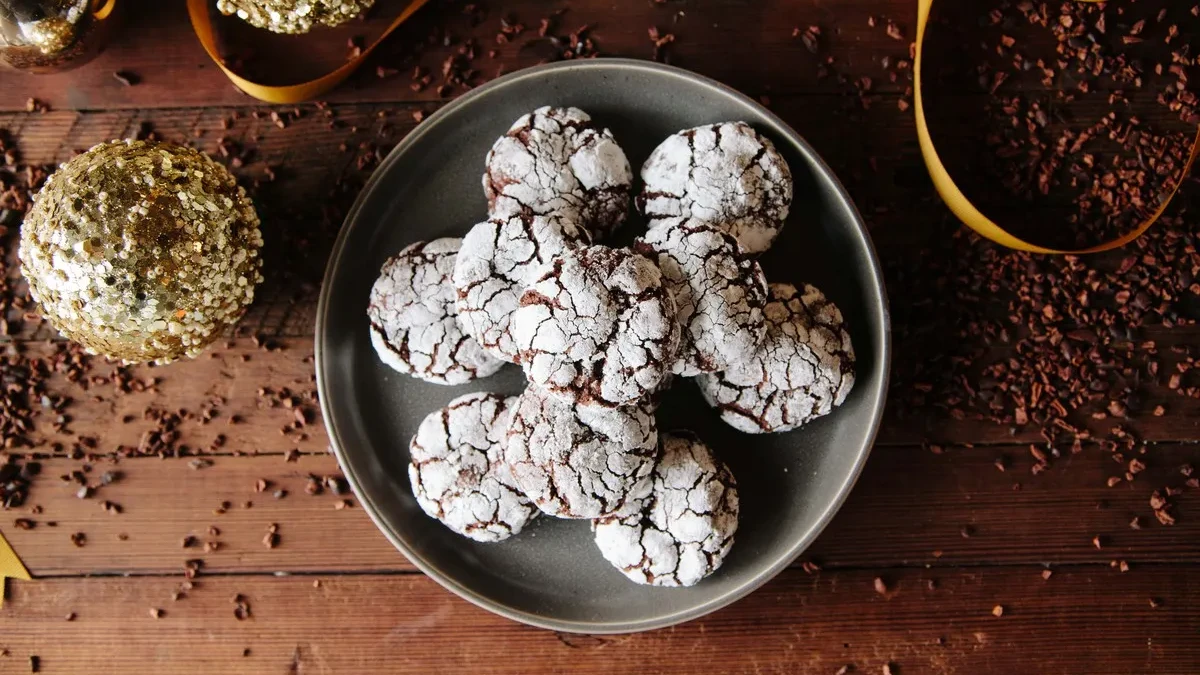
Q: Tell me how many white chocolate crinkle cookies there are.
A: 10